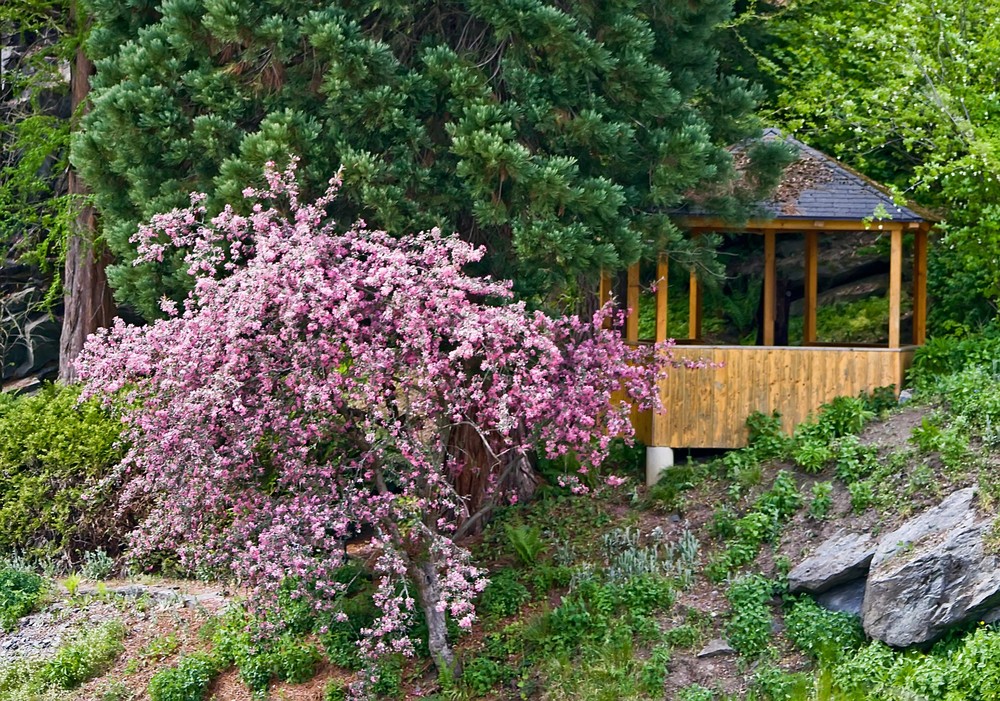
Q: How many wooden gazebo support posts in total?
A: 8